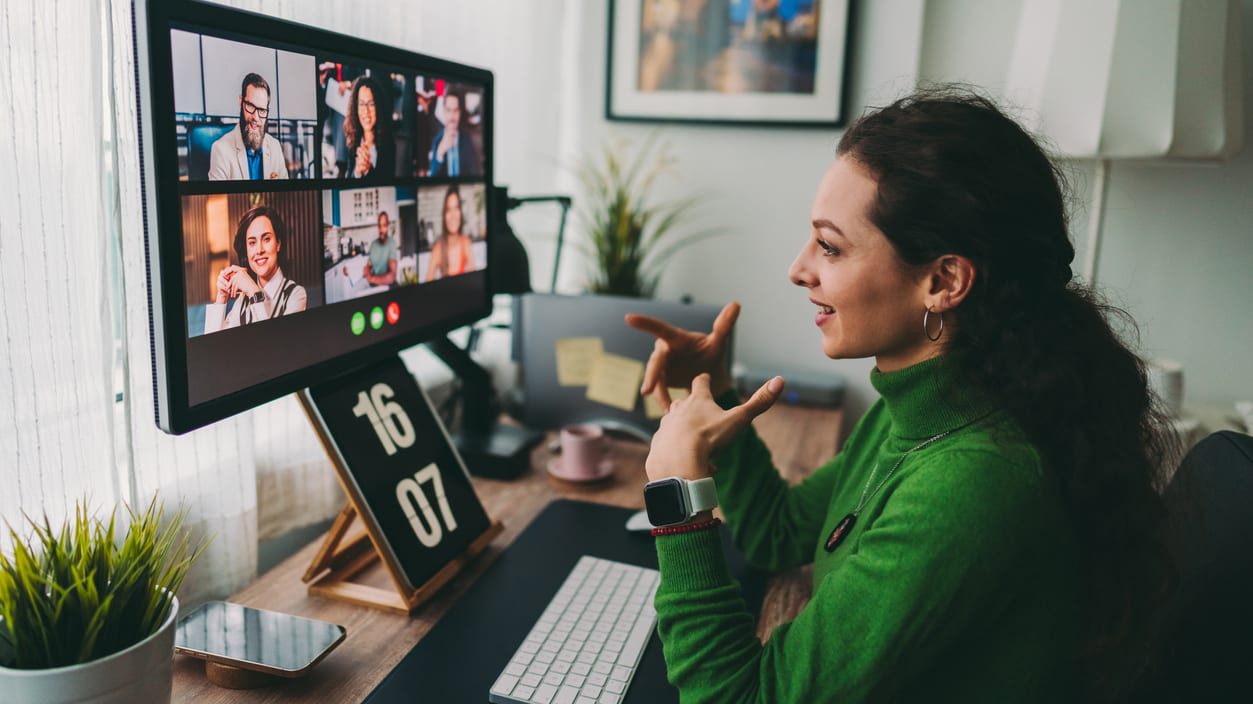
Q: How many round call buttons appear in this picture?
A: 3